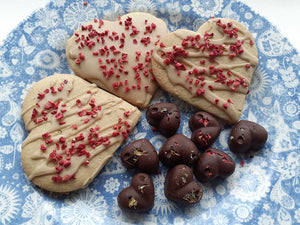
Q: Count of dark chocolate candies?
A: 8